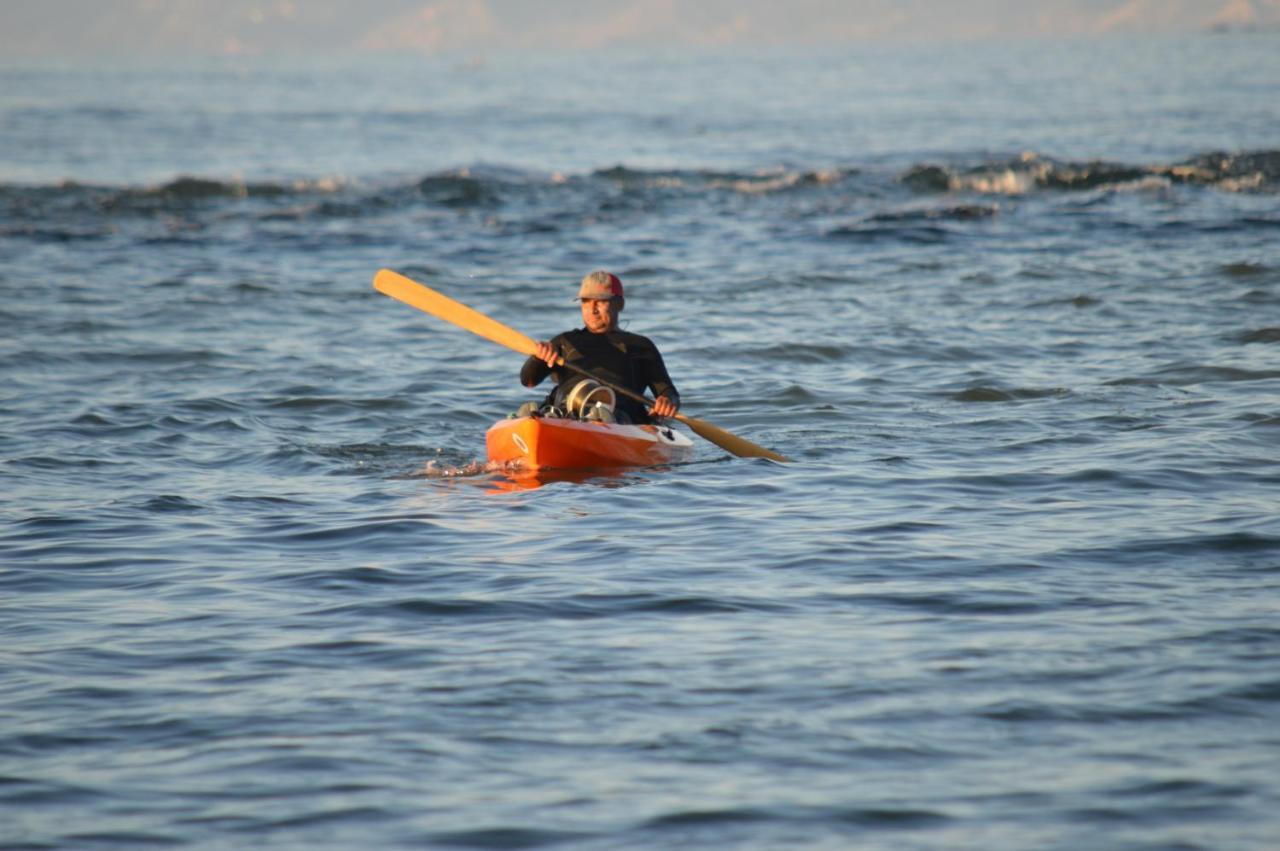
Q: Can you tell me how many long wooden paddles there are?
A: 1